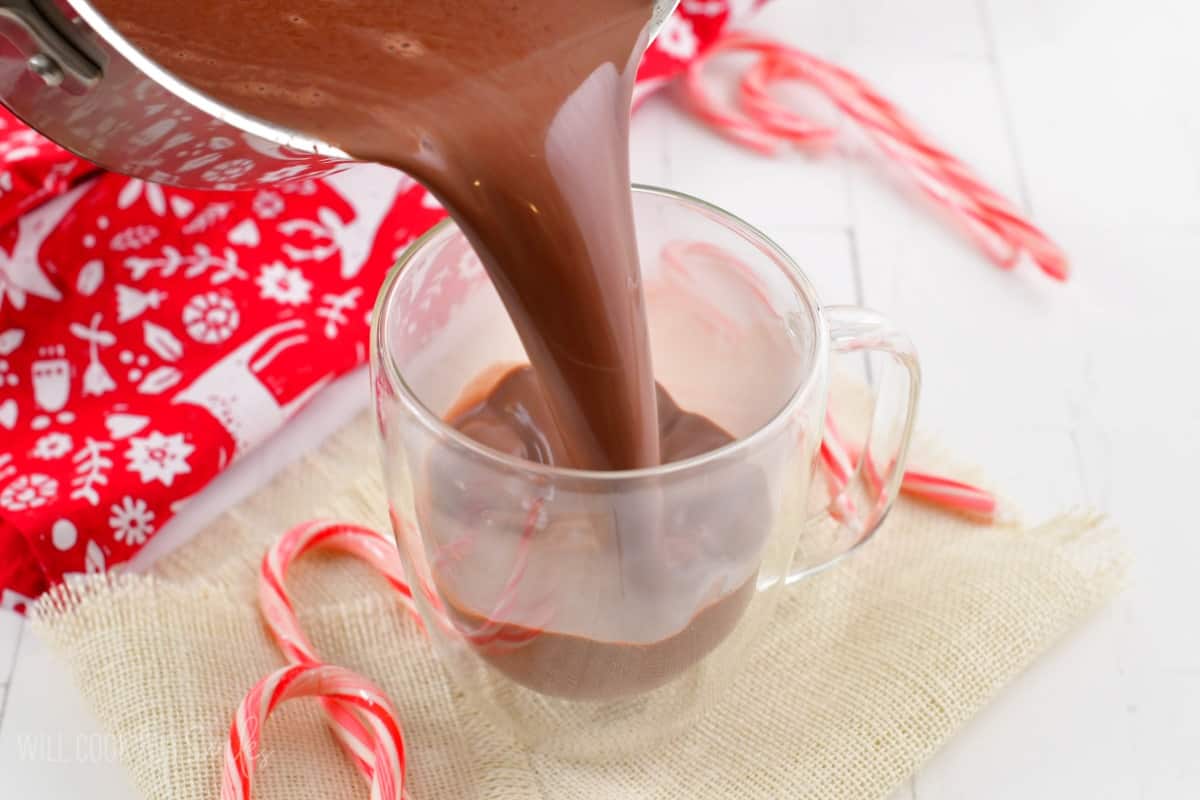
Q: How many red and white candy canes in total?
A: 6